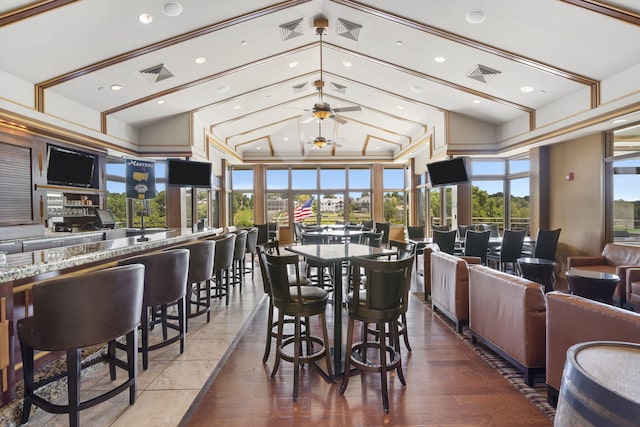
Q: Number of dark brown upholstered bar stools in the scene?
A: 6